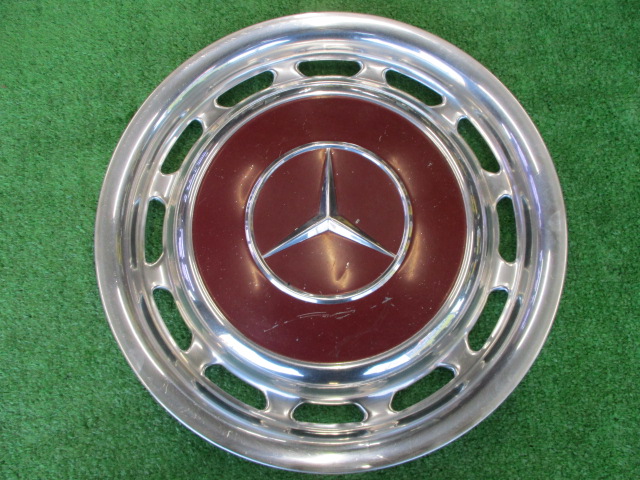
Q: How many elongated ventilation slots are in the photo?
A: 12